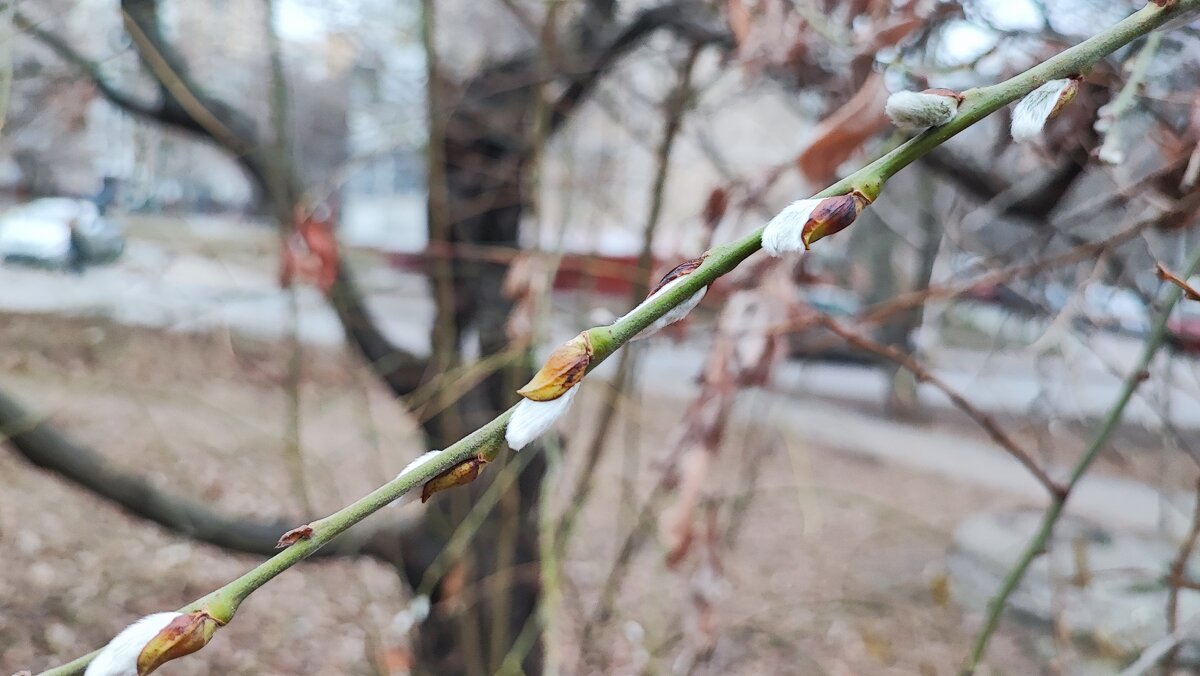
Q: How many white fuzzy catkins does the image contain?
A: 7